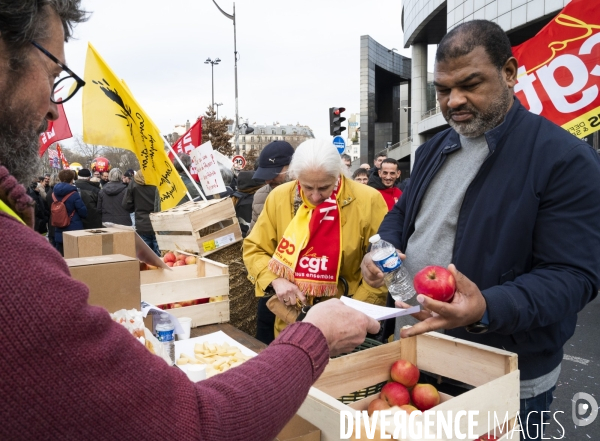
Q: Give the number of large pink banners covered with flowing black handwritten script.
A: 0